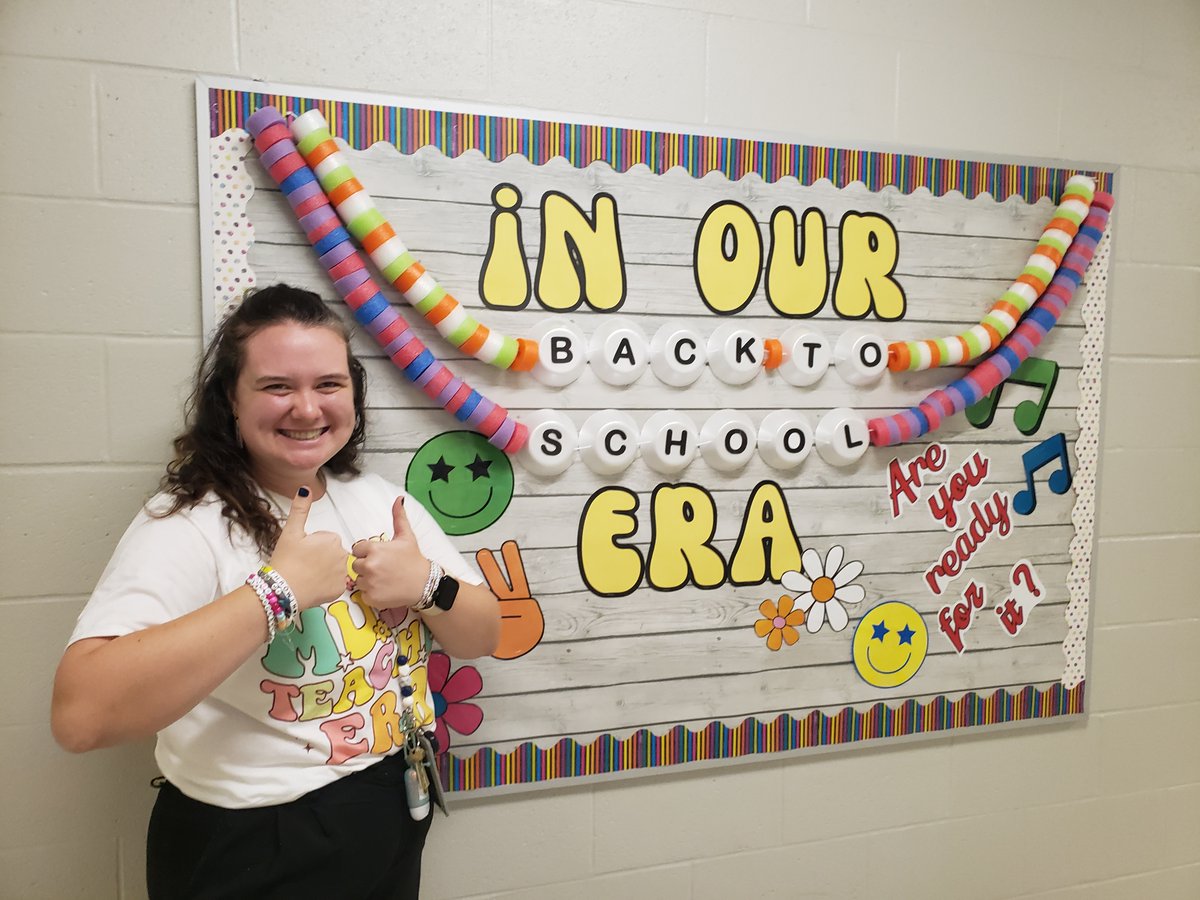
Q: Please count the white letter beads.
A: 12